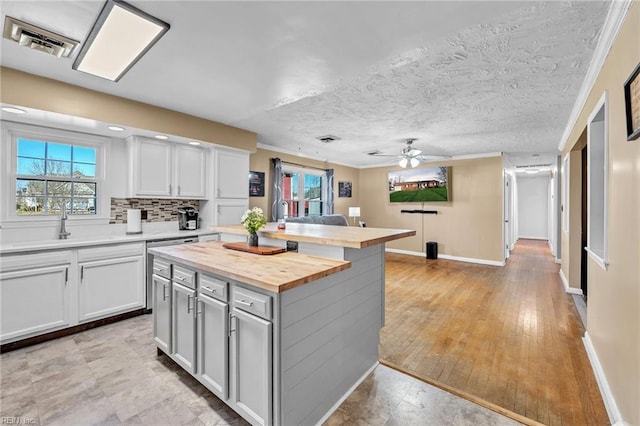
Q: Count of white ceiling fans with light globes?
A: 1